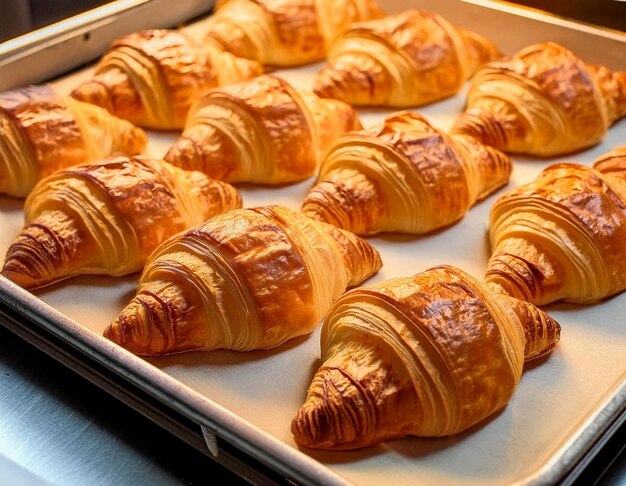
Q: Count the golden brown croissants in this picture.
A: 11